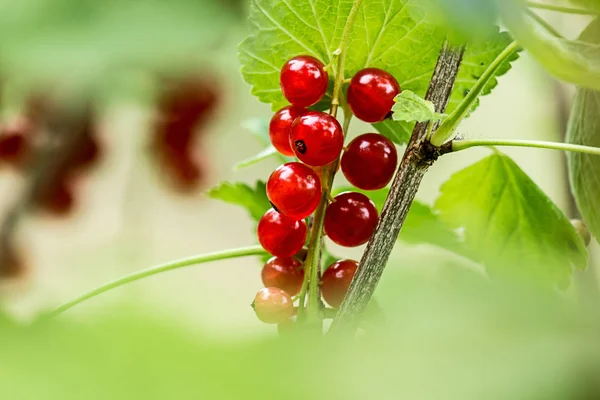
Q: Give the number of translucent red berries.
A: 11